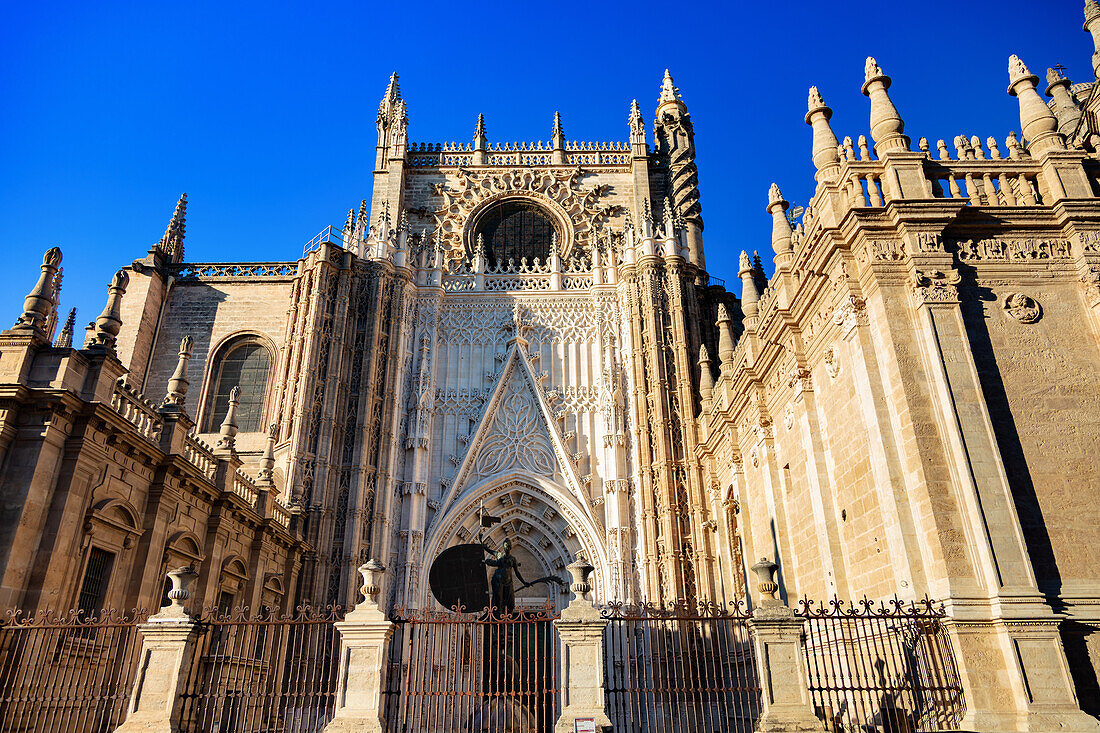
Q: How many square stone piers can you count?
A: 4